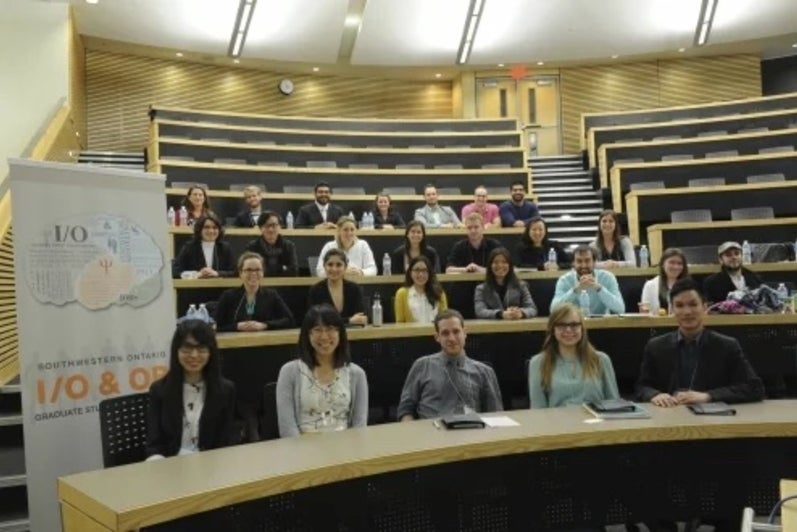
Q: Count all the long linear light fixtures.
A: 3